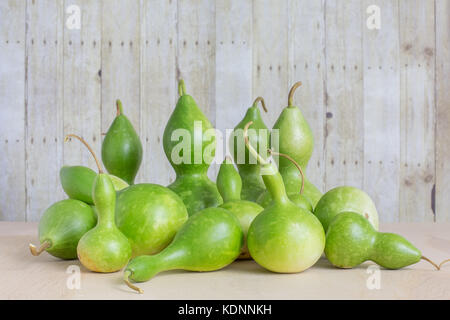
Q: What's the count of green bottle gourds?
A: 14